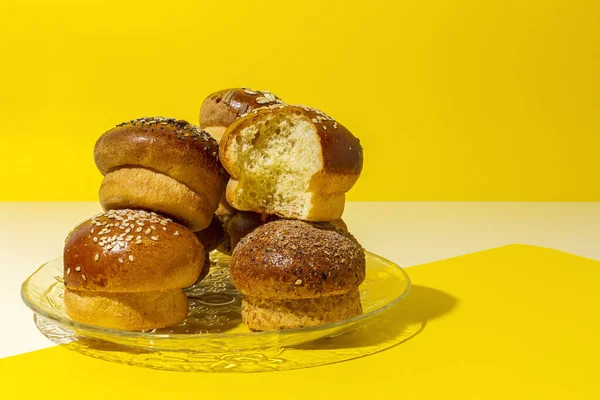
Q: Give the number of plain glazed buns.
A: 0